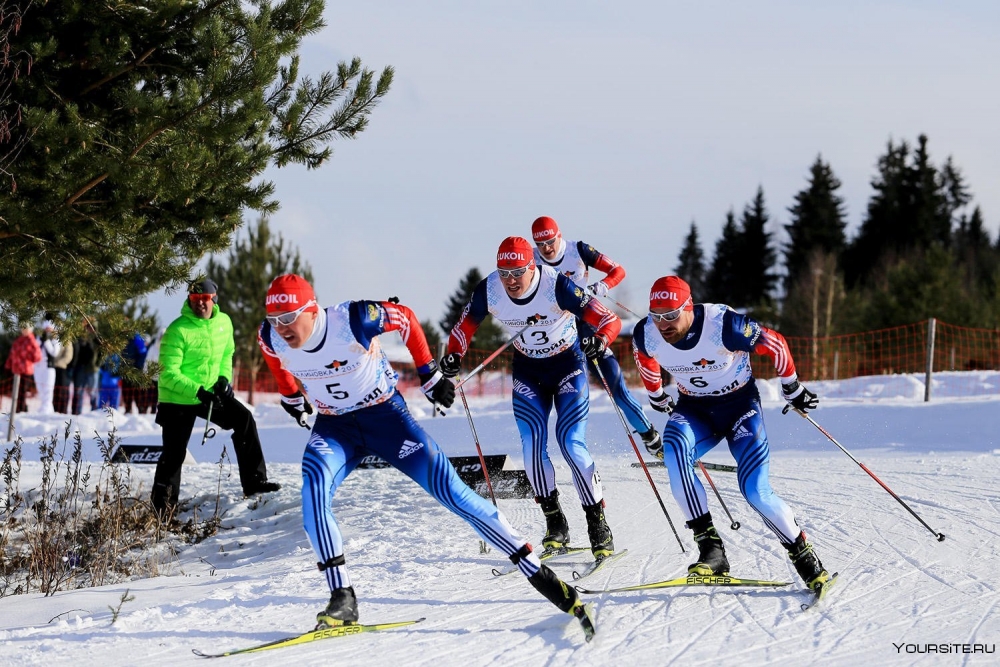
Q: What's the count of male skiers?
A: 4